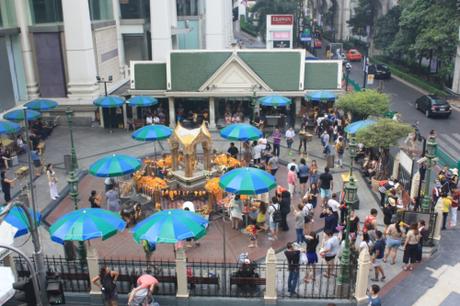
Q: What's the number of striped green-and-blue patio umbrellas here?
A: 15